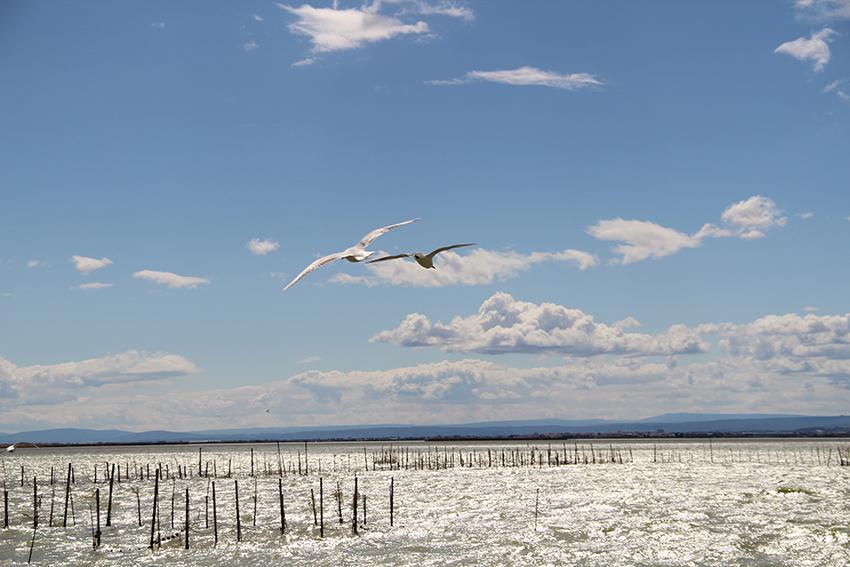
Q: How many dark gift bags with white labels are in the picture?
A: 0